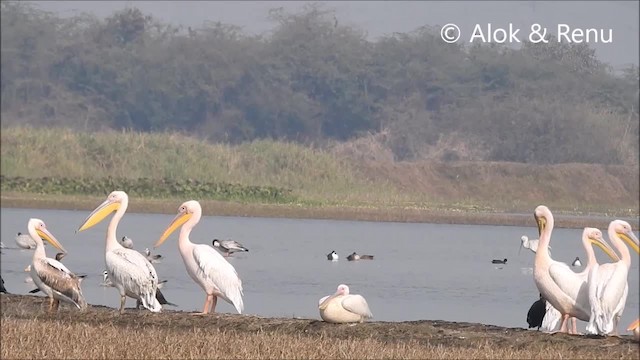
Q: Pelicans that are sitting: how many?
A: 1